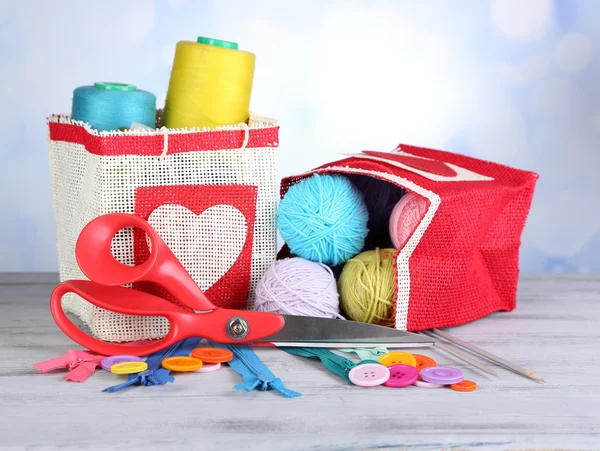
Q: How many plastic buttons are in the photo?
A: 12